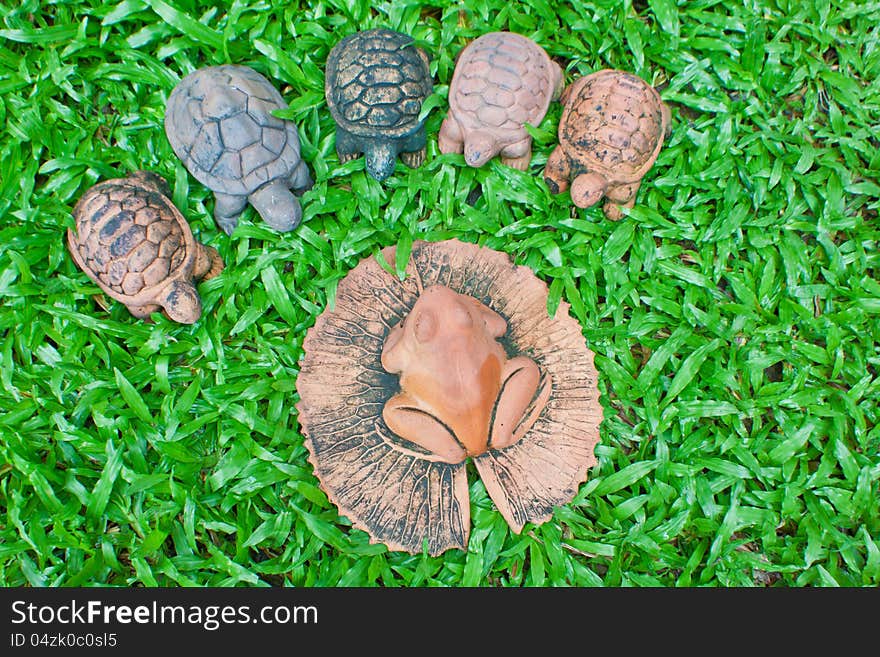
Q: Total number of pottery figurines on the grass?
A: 6